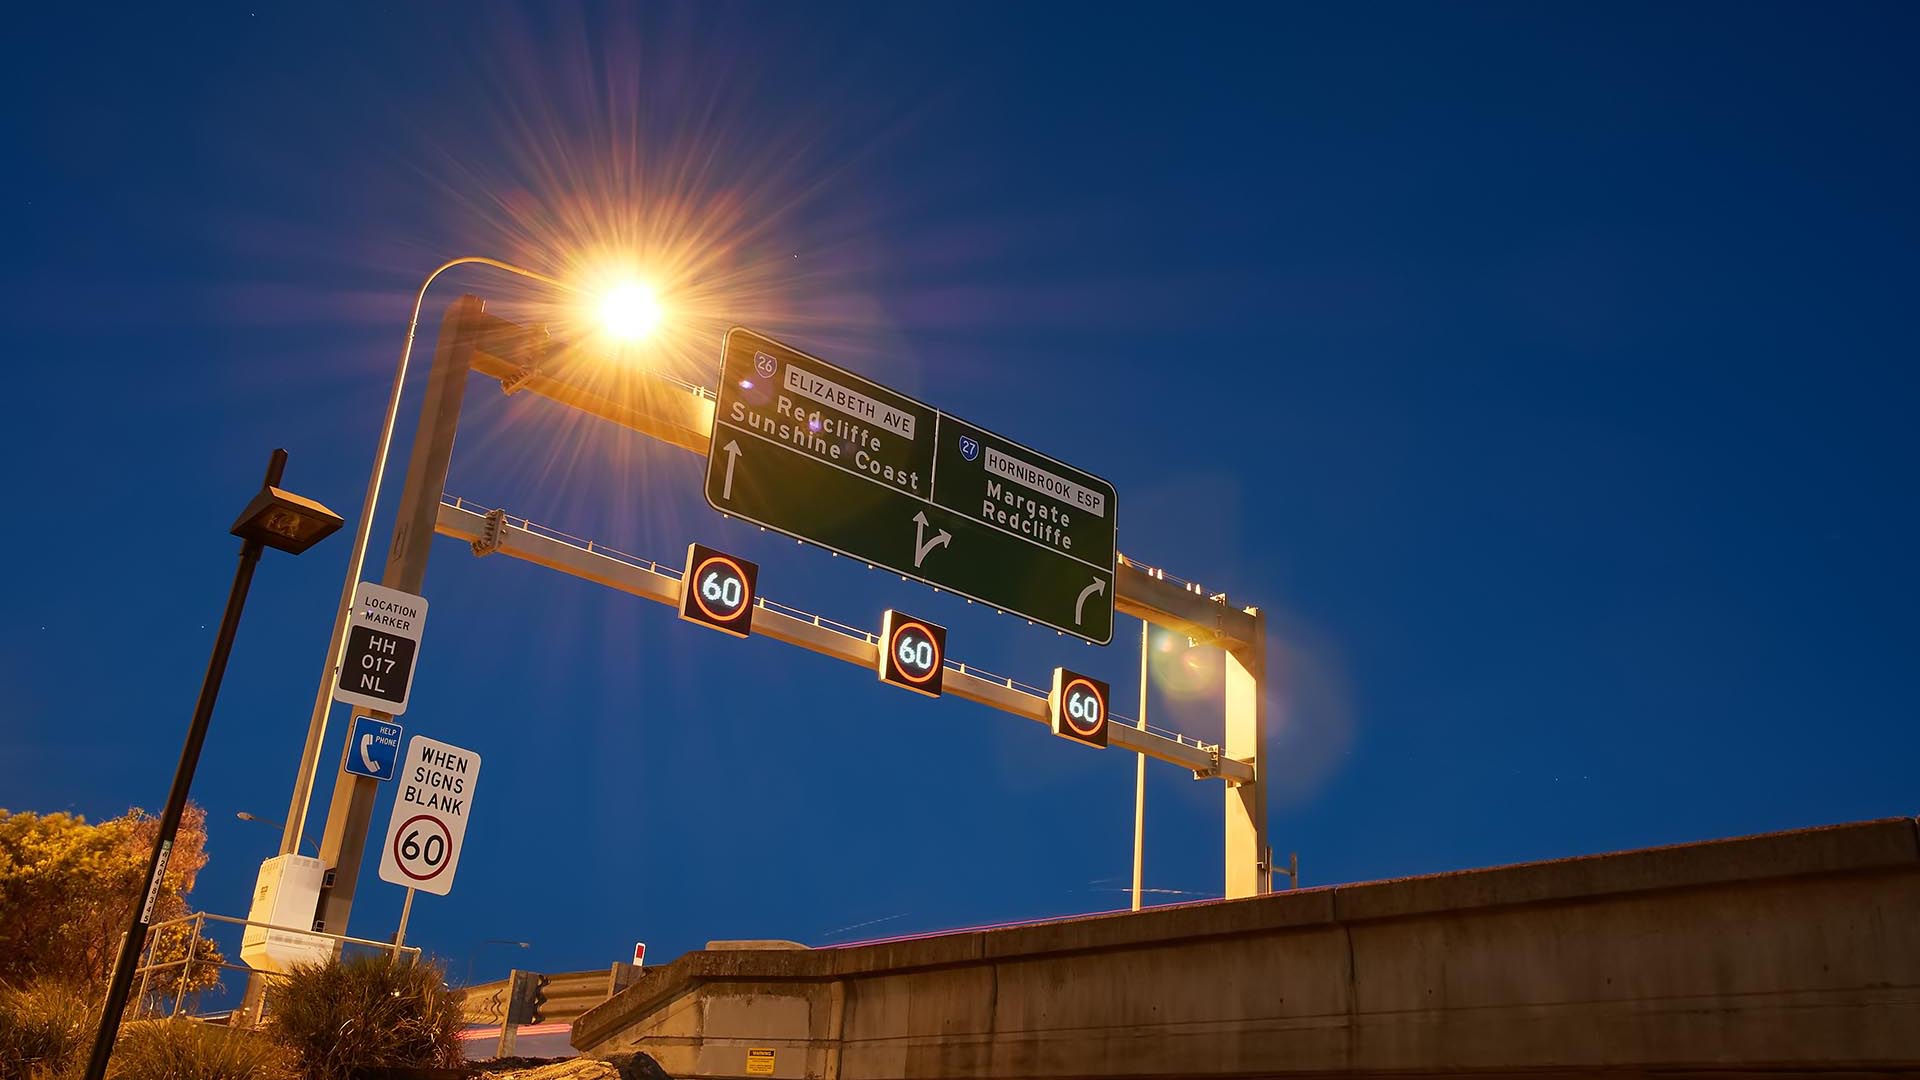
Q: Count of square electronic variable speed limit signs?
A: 3